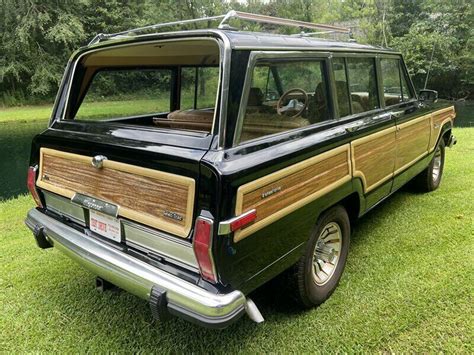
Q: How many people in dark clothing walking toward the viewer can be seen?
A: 0